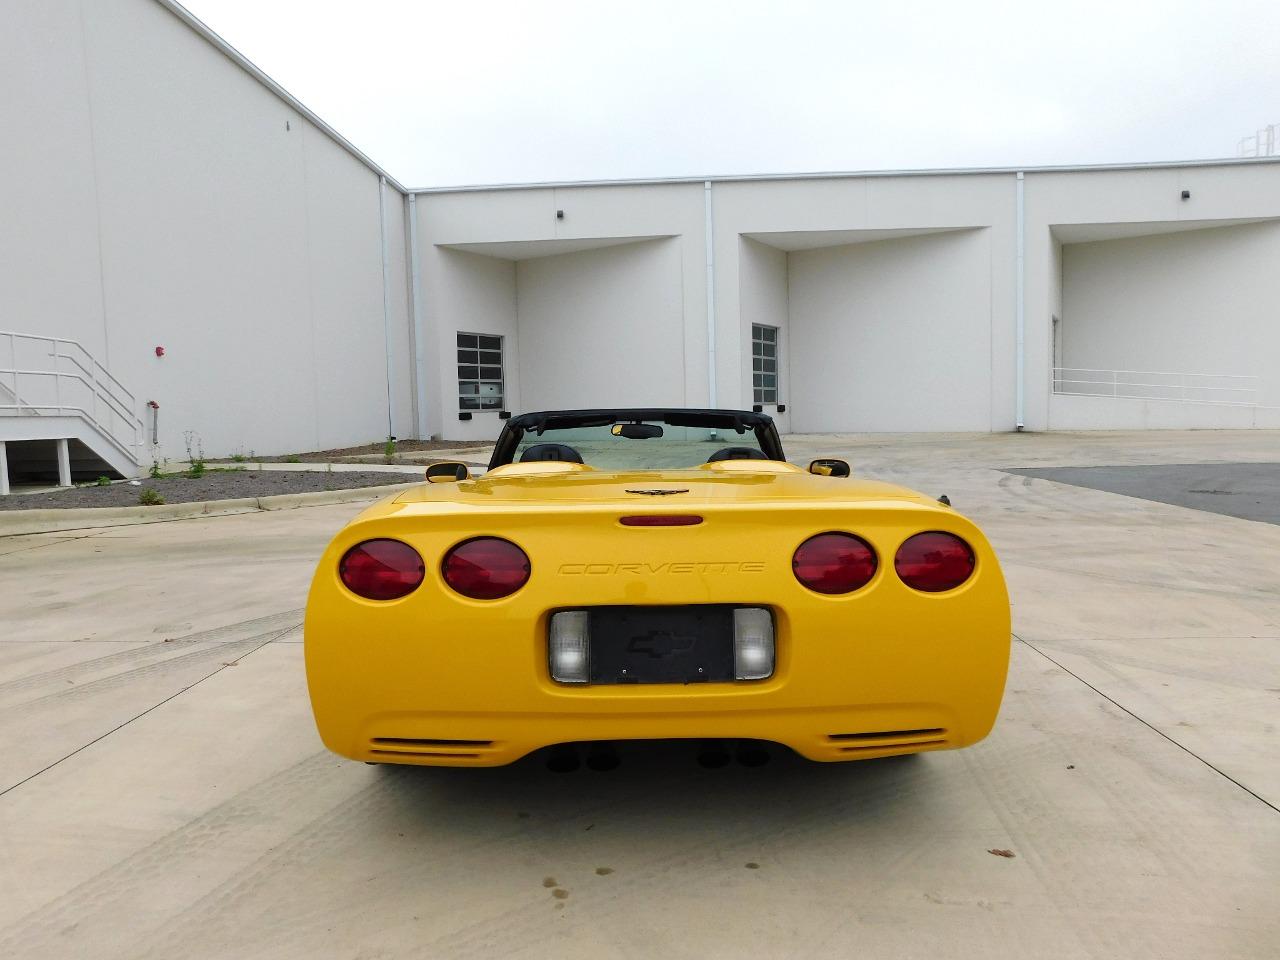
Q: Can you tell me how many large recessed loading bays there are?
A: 3